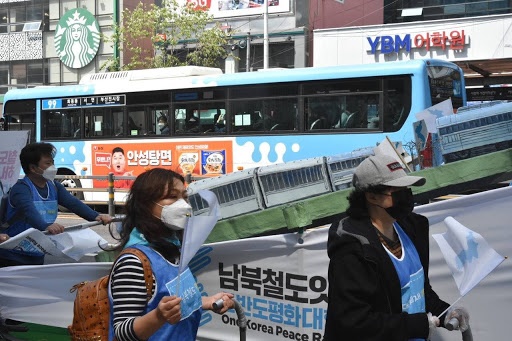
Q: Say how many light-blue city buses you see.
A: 1